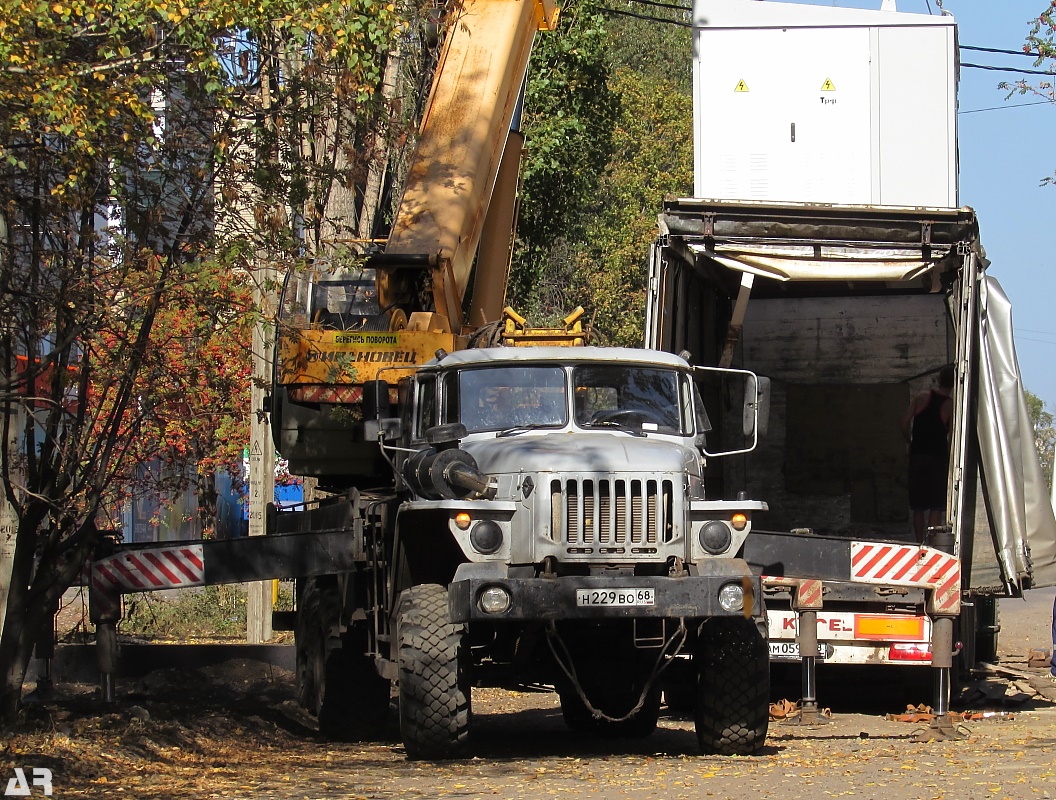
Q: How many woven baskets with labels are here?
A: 0